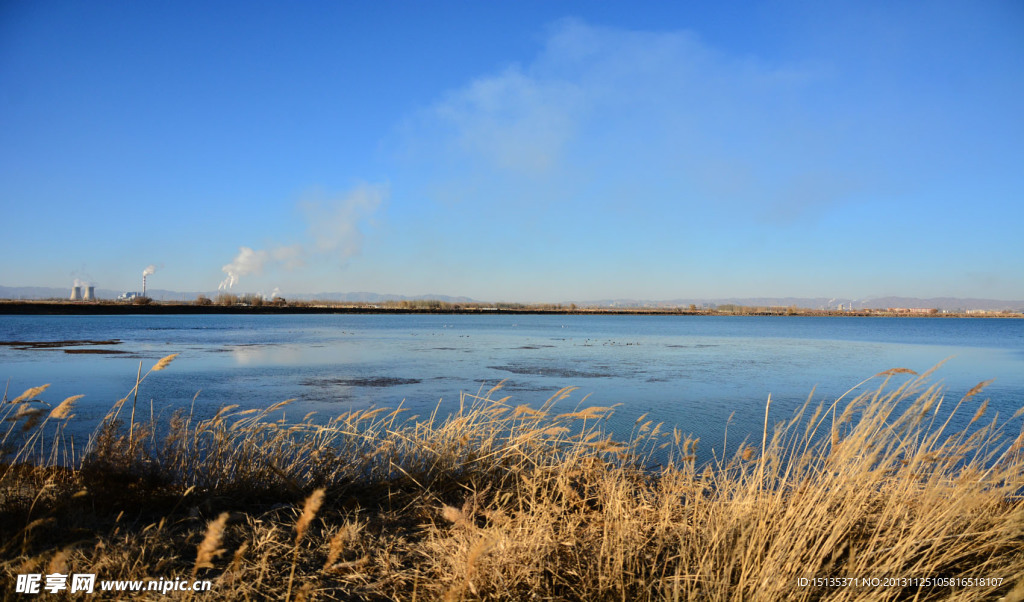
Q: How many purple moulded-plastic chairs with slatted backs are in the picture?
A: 0